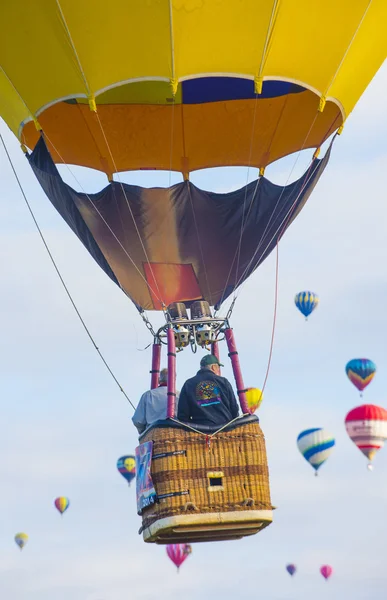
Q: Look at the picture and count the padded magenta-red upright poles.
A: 4